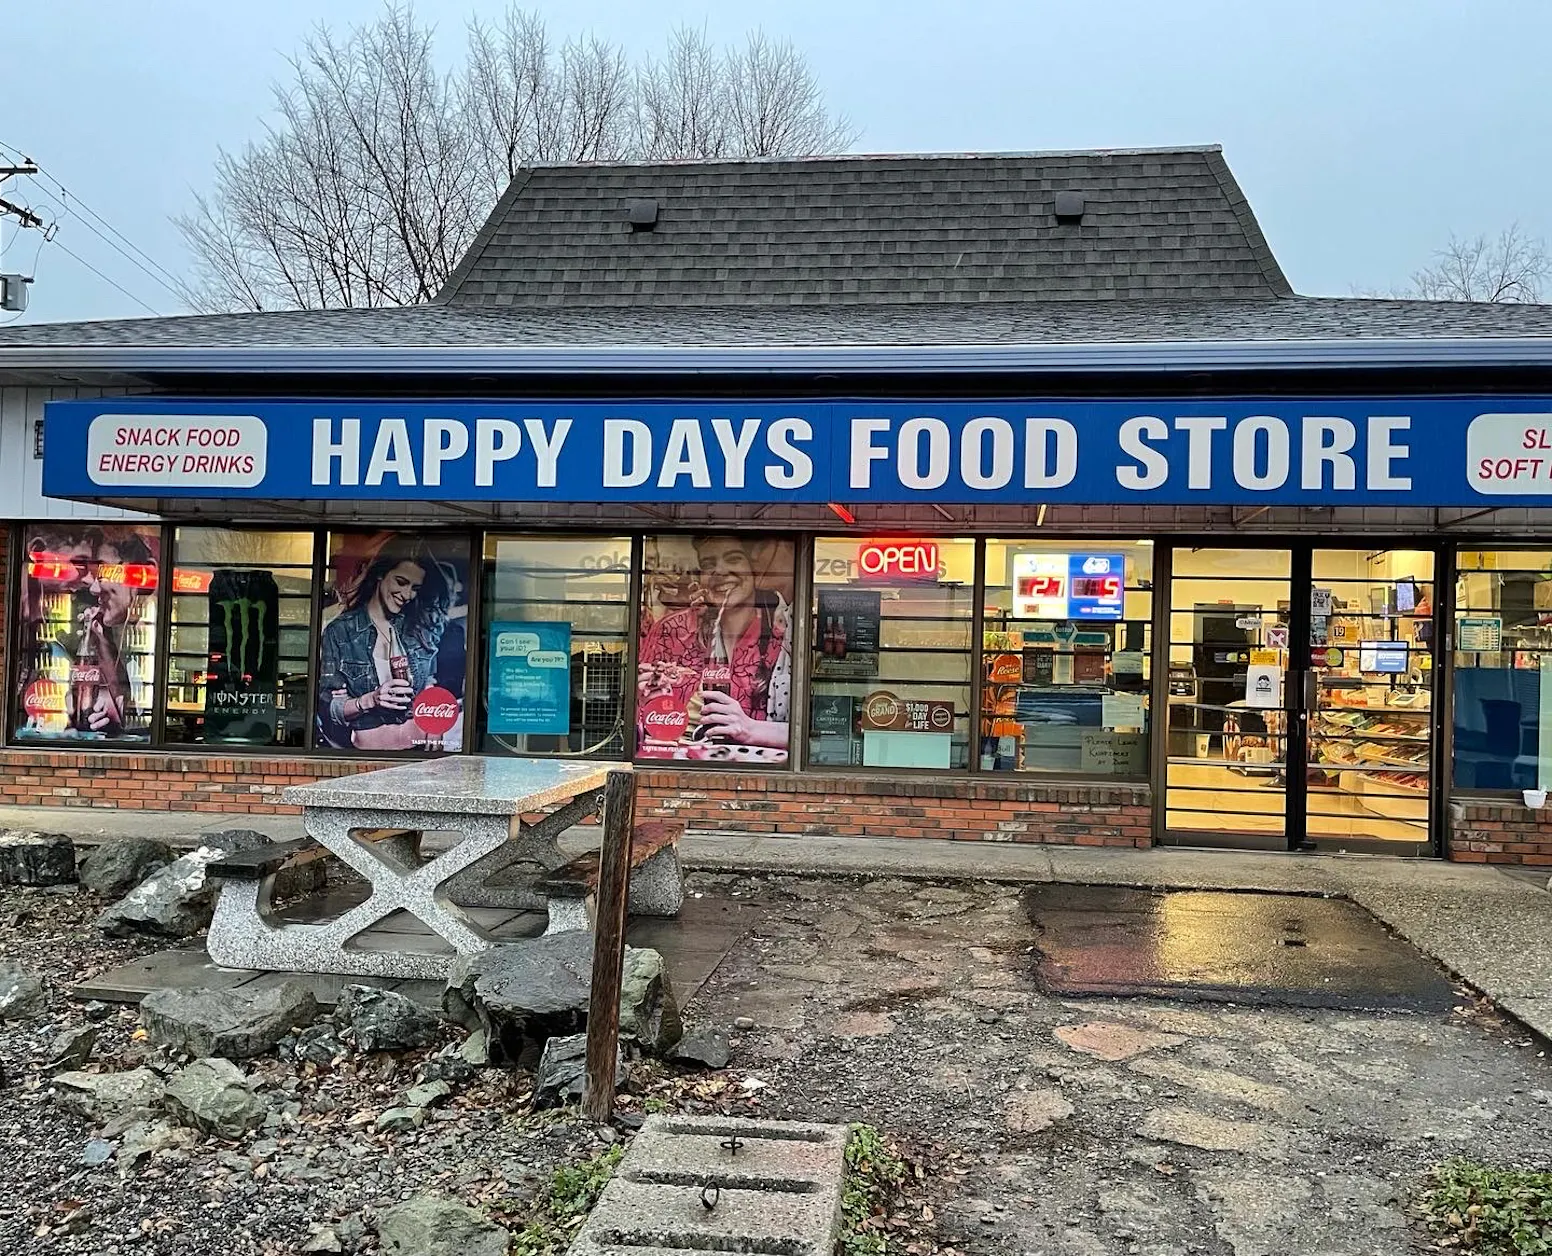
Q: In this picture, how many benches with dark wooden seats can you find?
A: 2